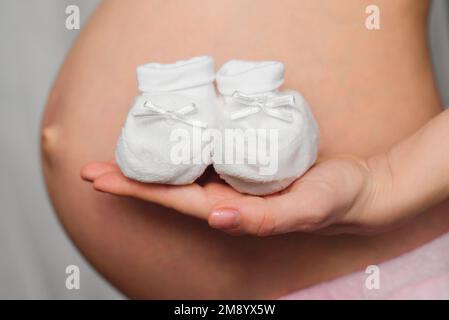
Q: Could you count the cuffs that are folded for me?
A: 2